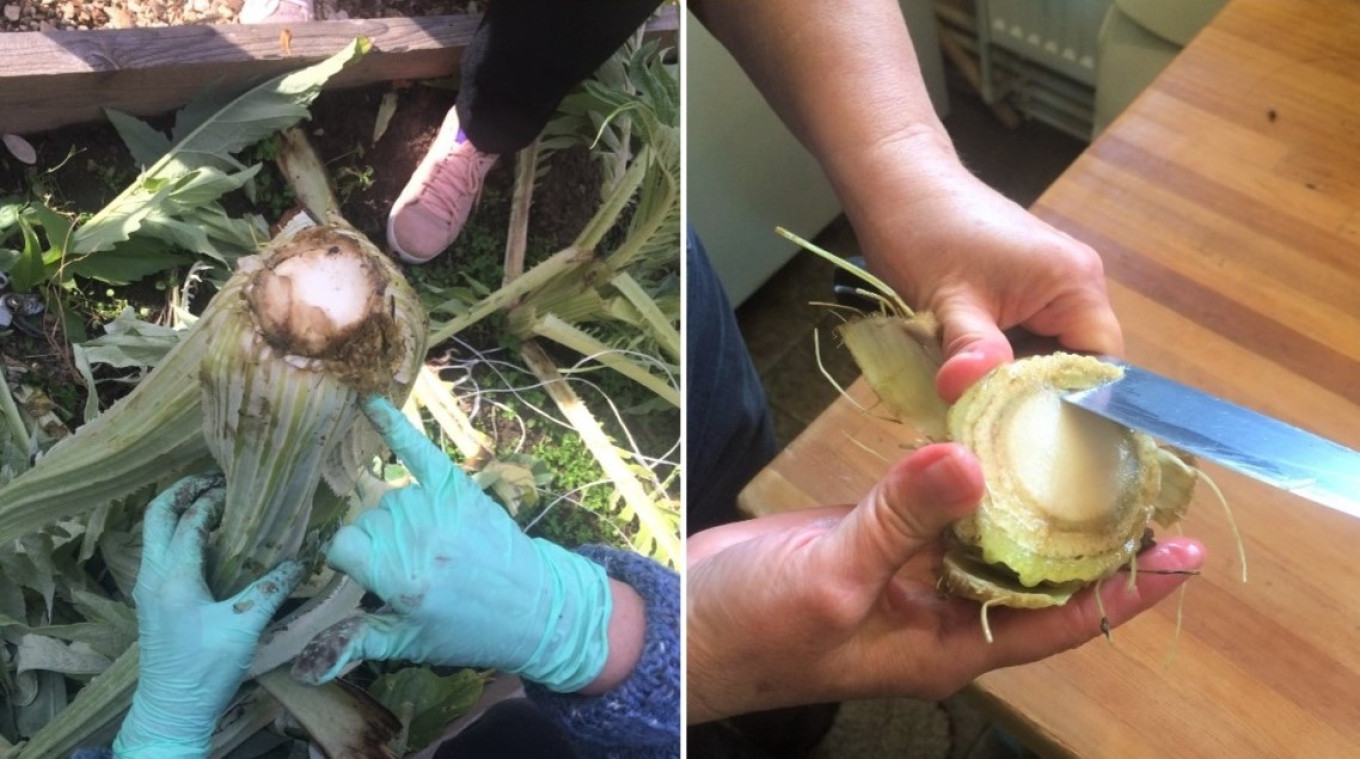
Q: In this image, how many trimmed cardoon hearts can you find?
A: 1